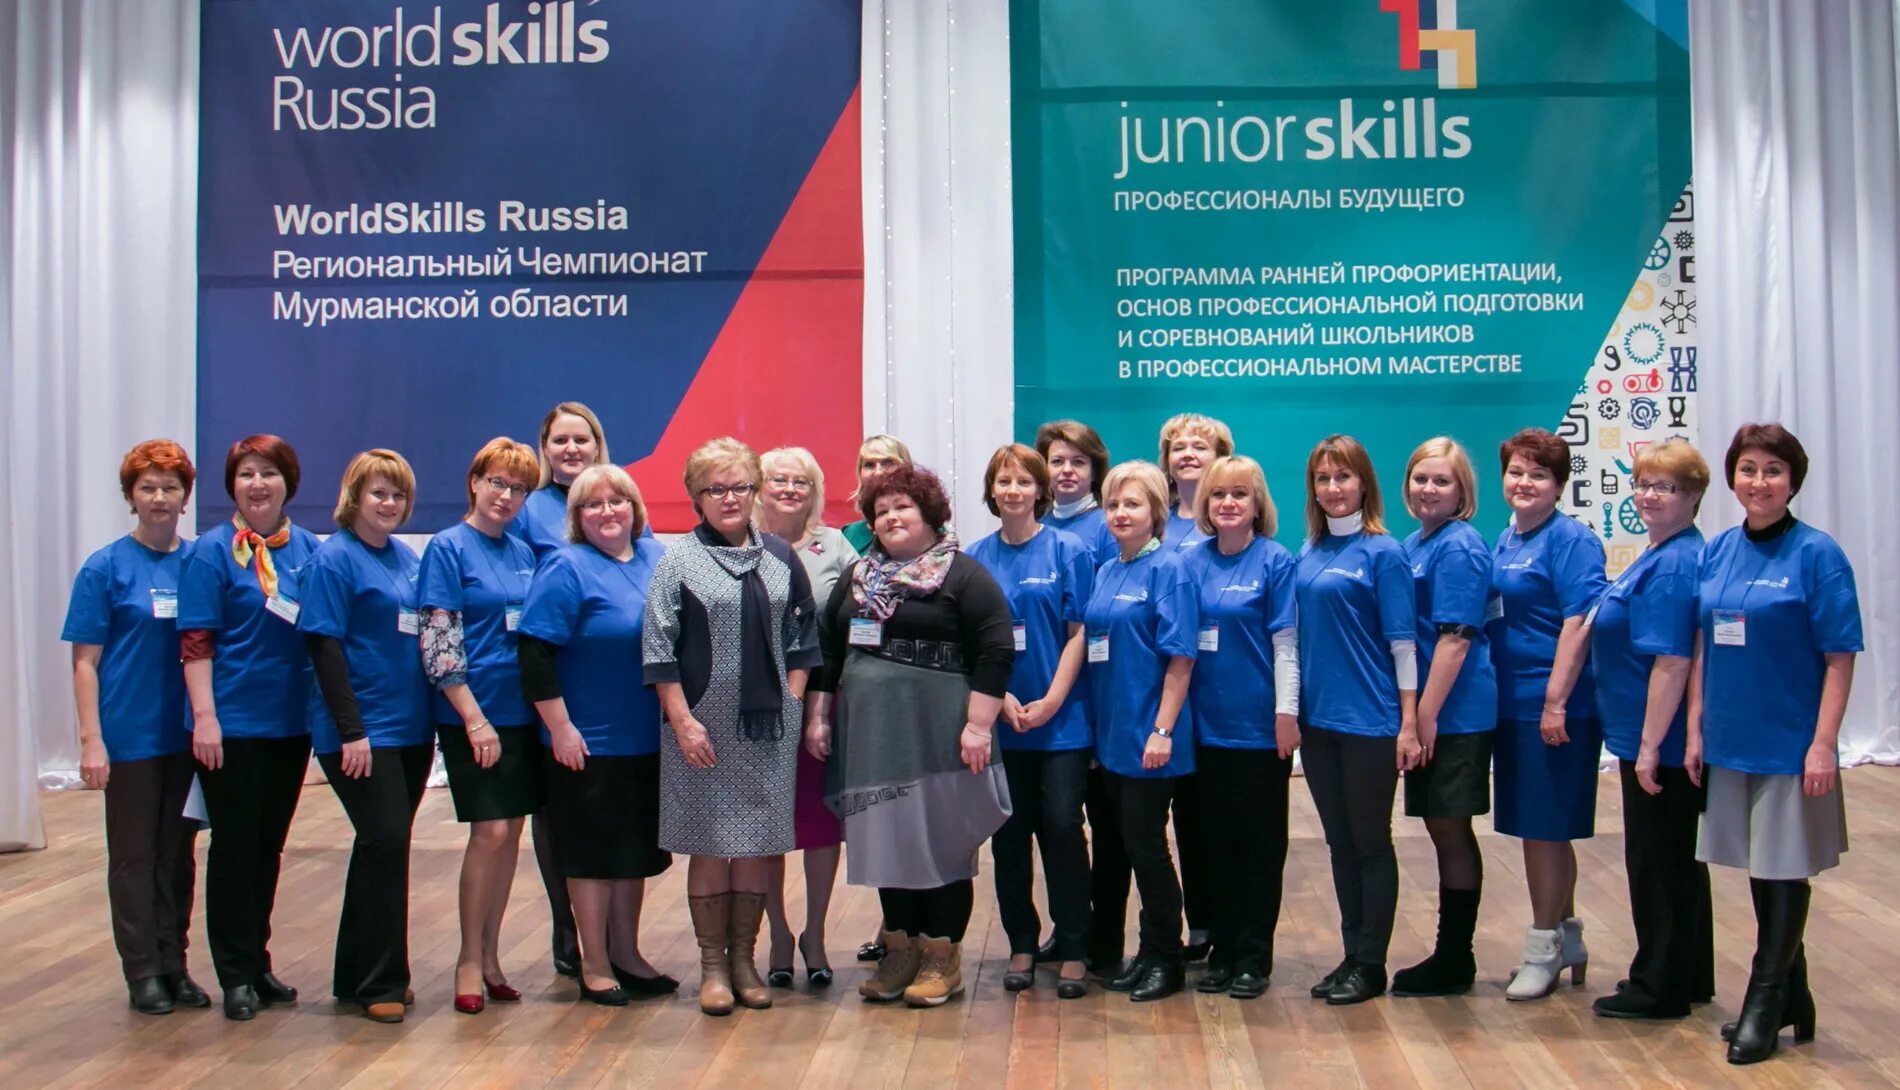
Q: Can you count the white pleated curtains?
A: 3